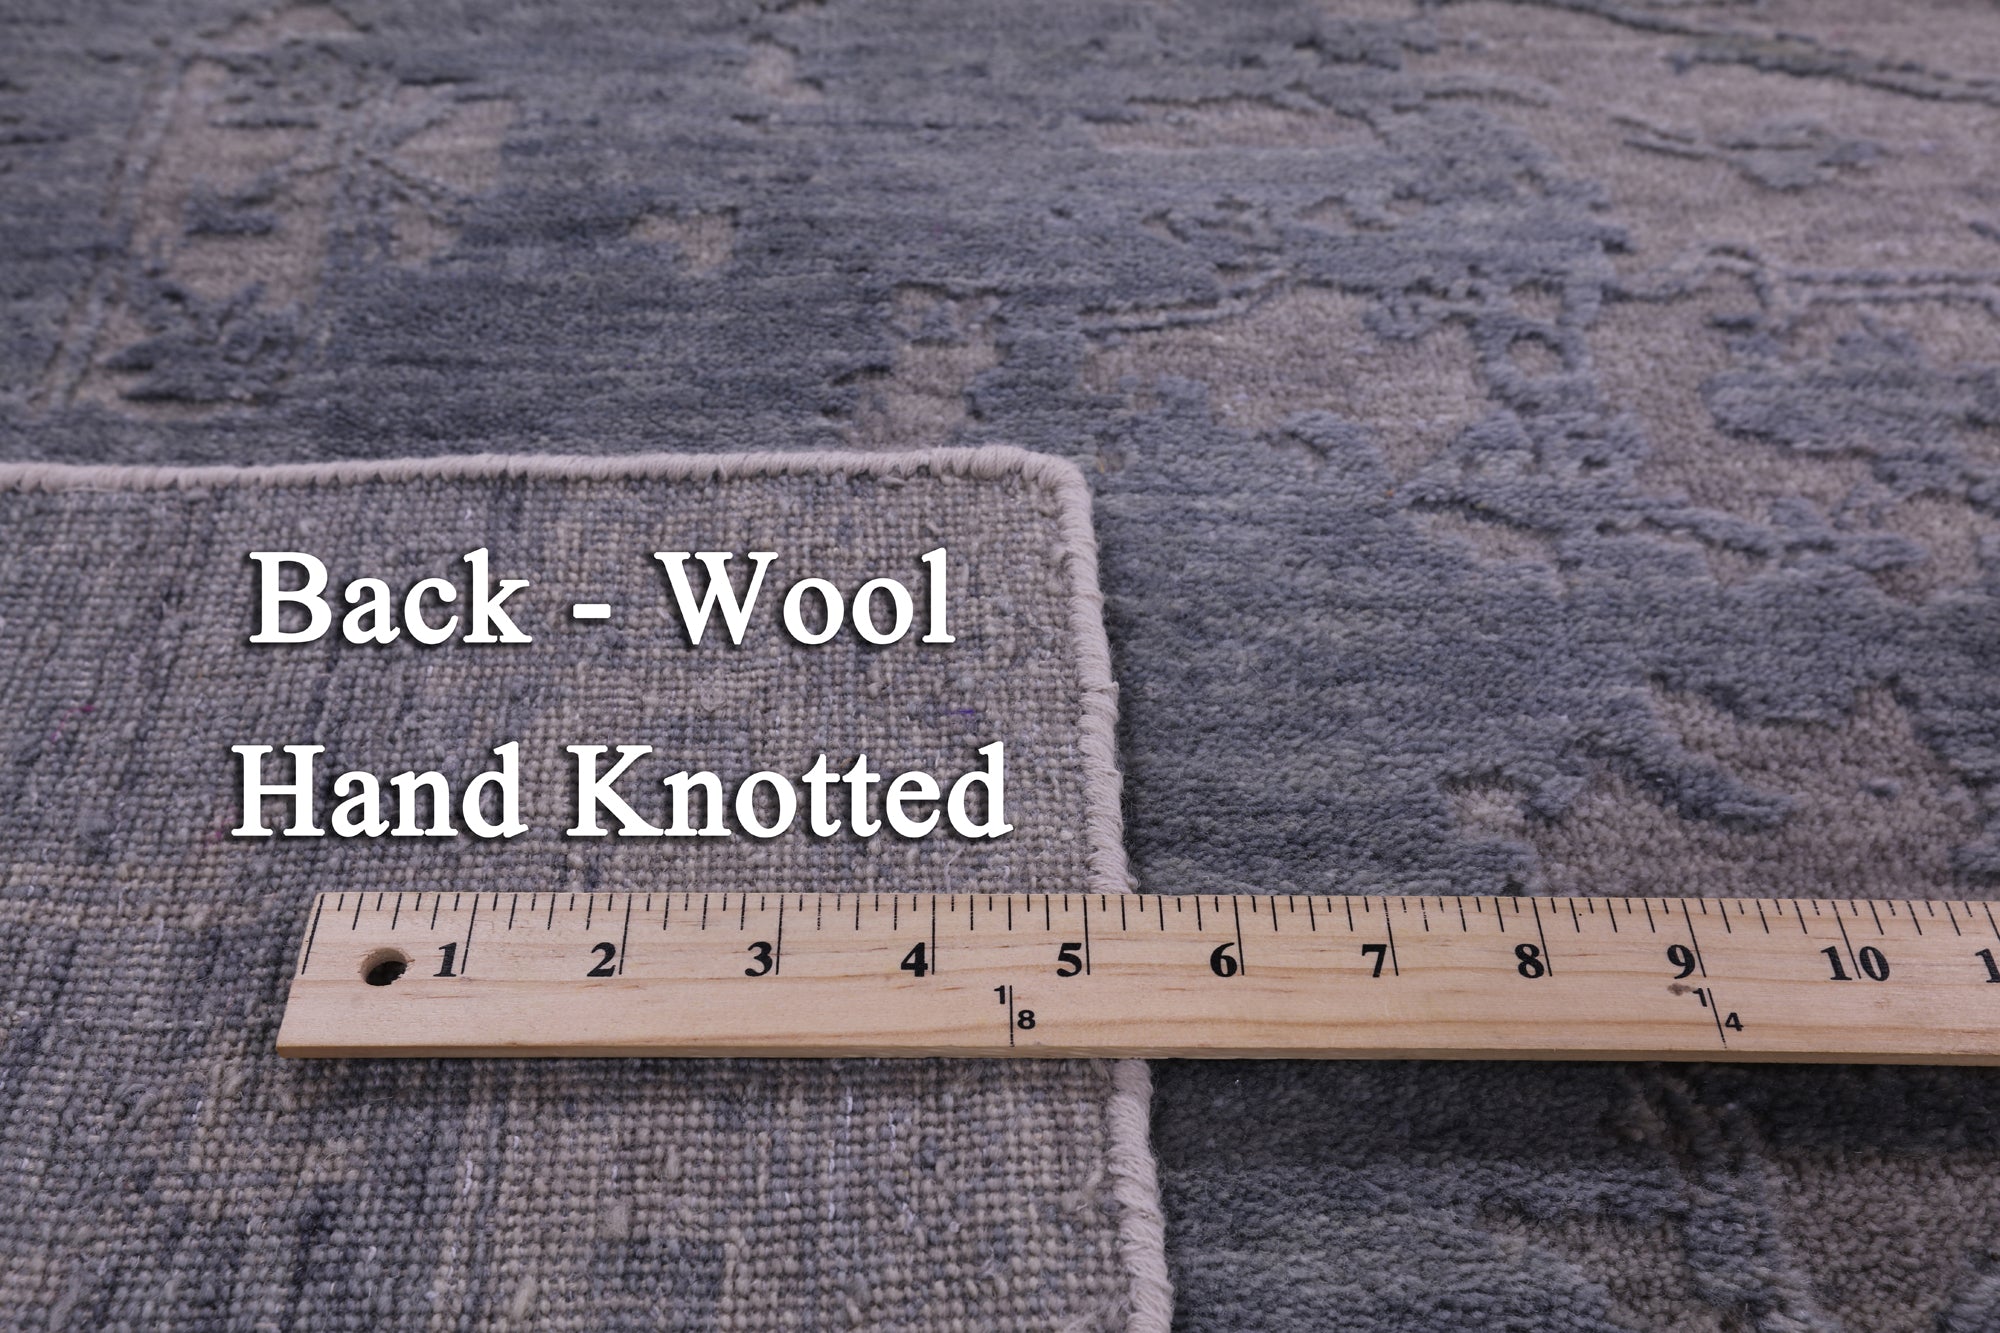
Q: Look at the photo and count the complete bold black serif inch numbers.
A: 10